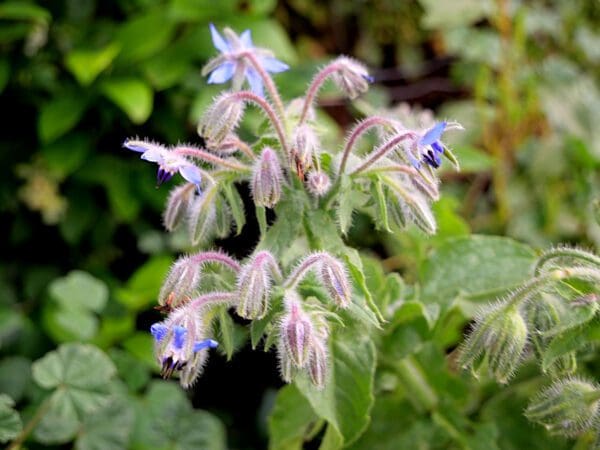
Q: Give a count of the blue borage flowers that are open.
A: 4